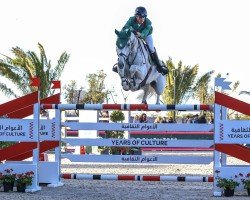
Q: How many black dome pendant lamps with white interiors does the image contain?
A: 0